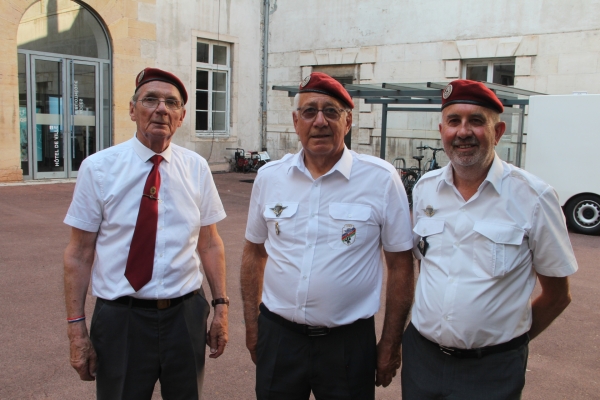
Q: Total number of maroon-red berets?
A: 3